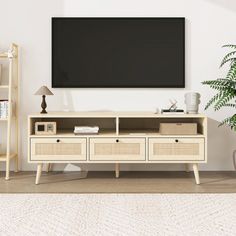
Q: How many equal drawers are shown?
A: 3